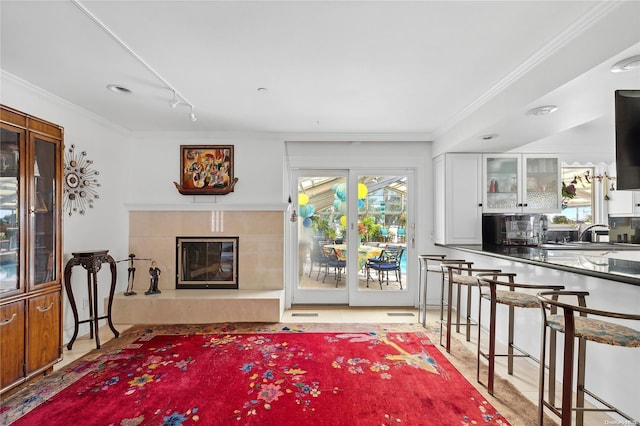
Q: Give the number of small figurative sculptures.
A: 2